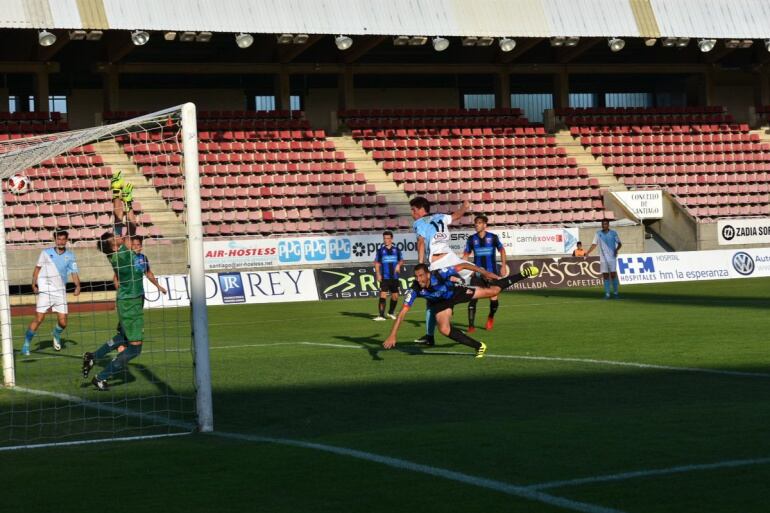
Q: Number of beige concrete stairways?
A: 3